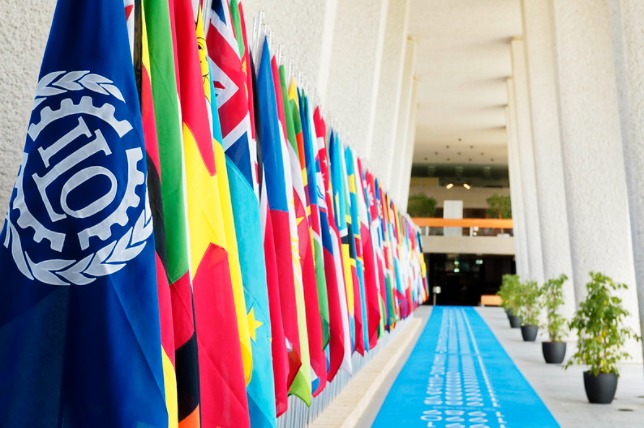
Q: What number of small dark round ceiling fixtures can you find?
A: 10